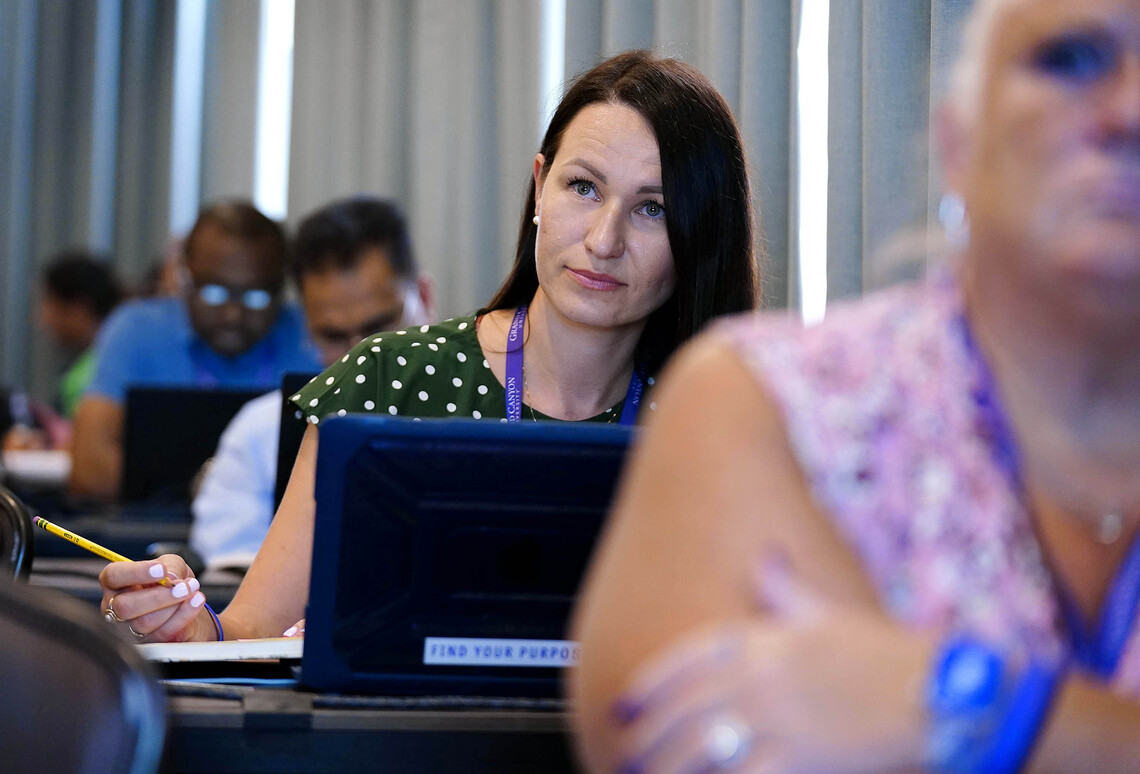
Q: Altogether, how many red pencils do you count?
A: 0